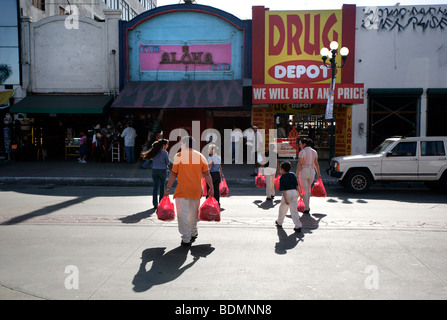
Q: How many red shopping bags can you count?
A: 9